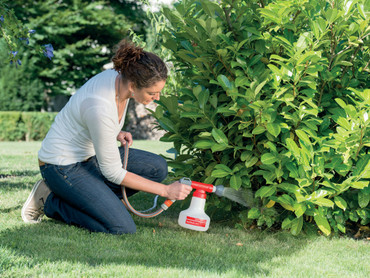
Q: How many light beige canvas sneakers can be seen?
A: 1